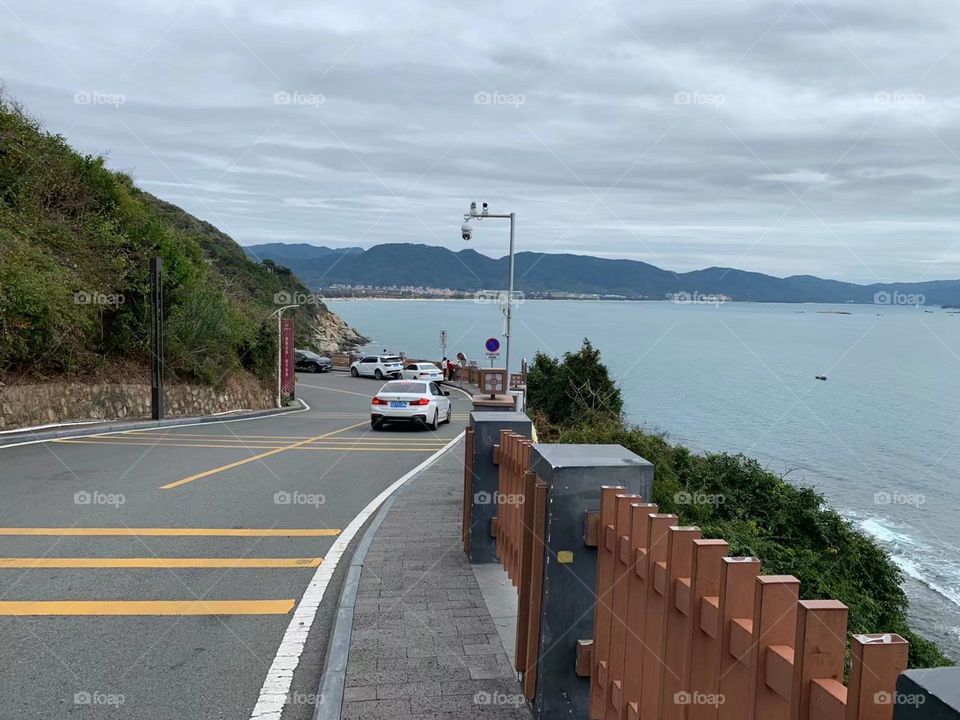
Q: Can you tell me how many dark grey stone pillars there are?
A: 3